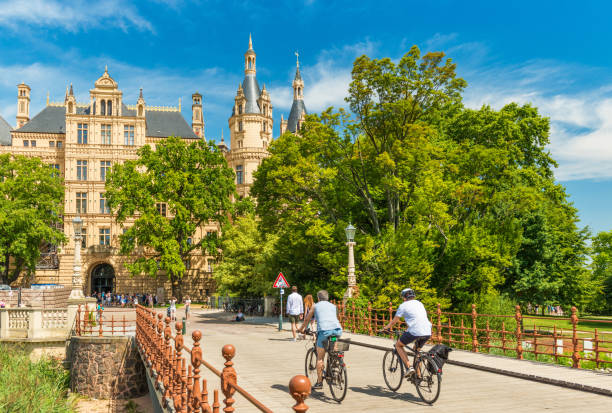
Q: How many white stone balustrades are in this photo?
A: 1